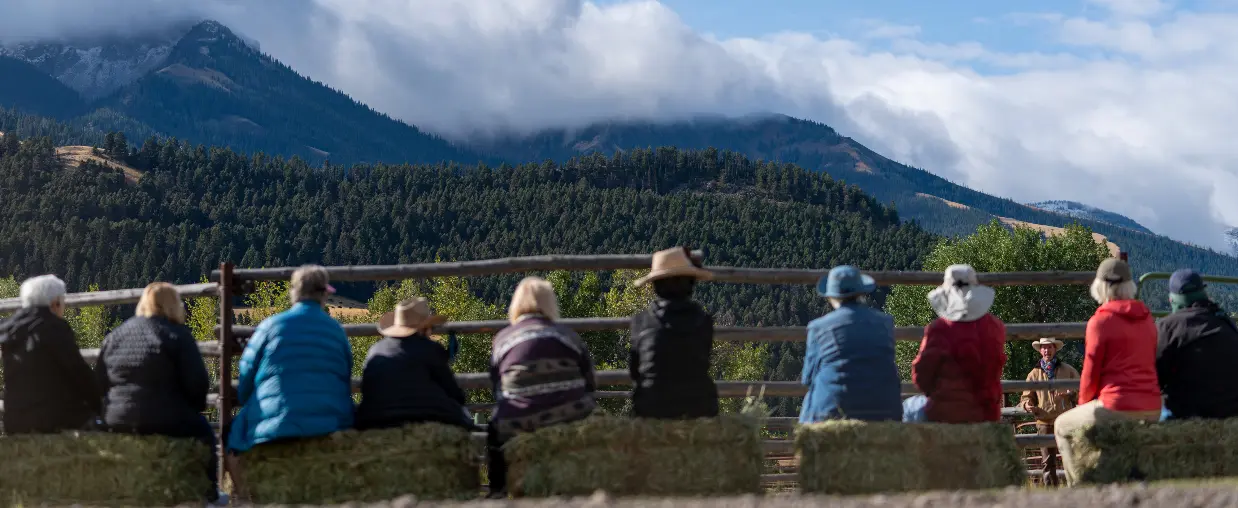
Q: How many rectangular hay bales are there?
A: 5